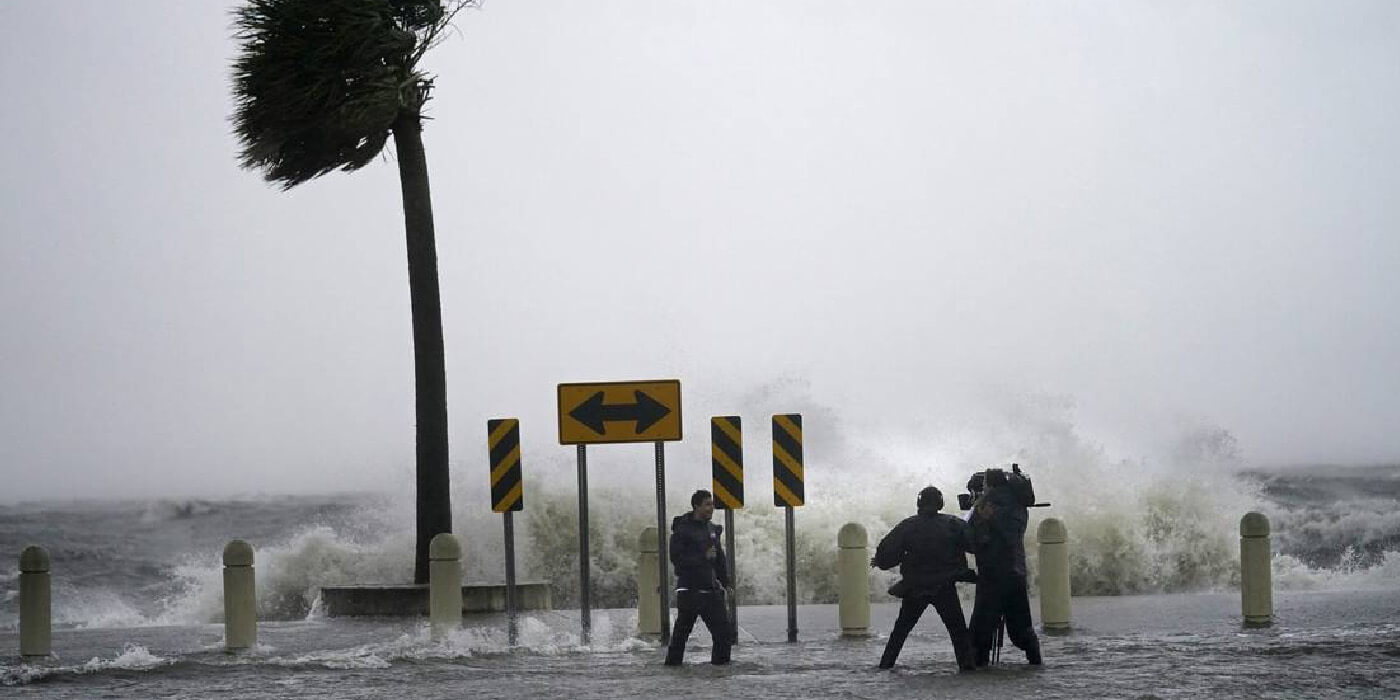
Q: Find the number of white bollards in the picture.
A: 7